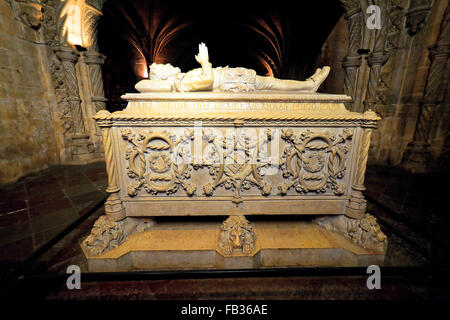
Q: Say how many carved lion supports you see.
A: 3